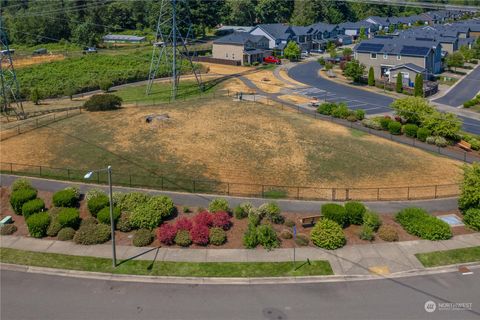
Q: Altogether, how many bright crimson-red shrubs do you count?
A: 5